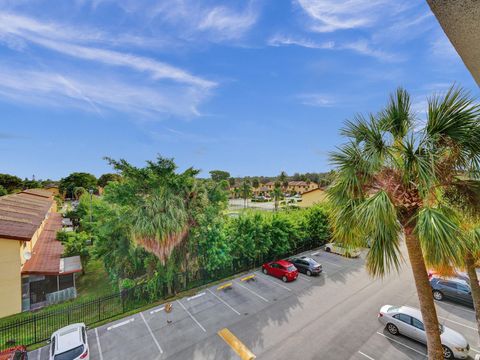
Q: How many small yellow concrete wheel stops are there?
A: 2